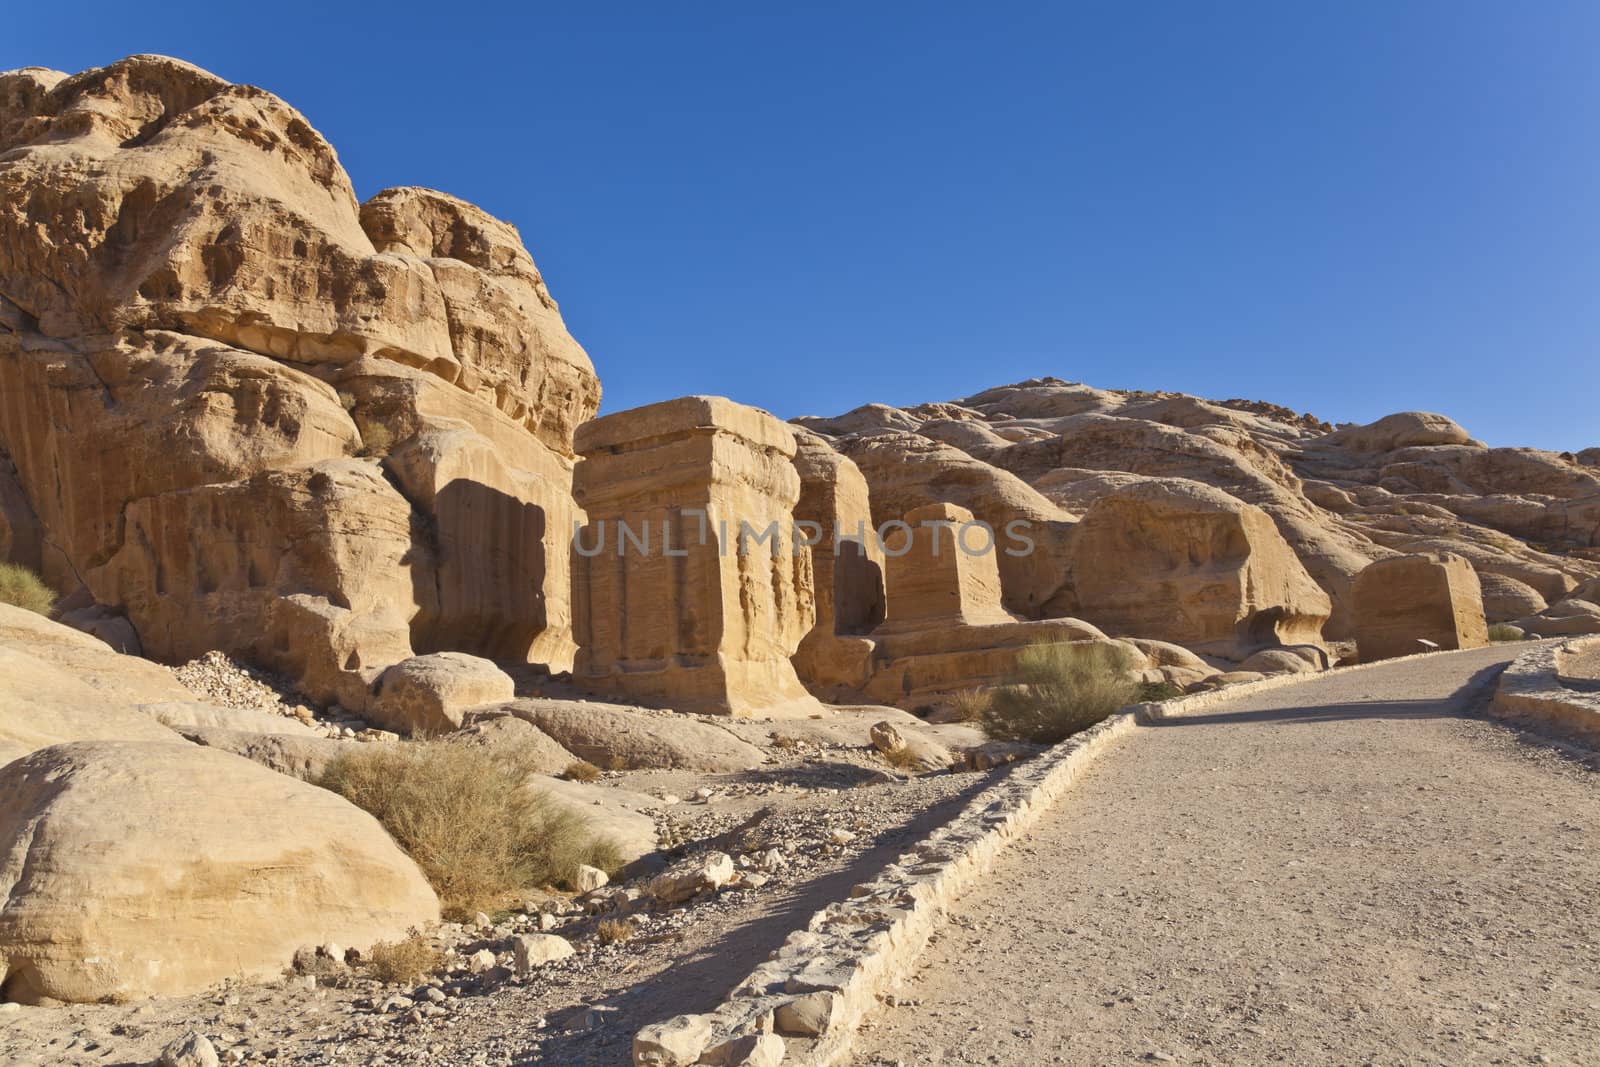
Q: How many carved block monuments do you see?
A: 3